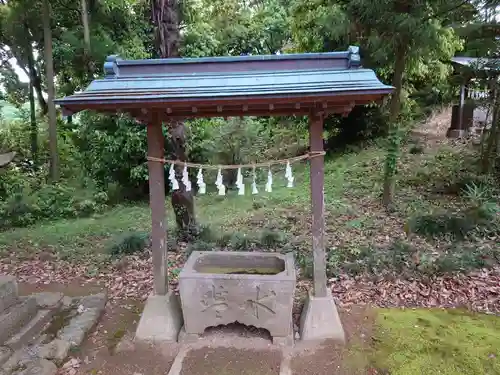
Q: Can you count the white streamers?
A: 8